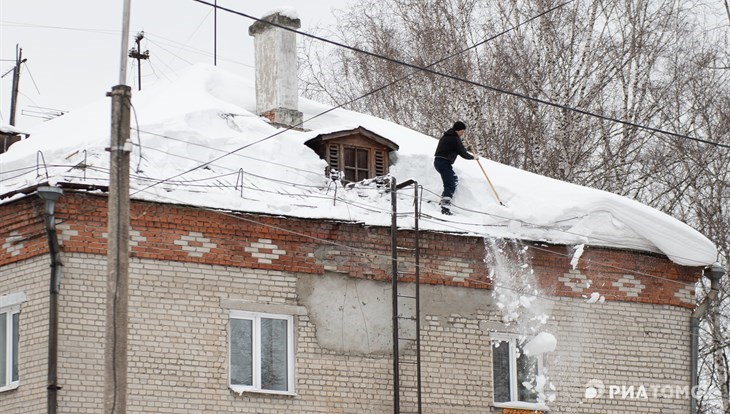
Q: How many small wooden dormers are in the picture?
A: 1